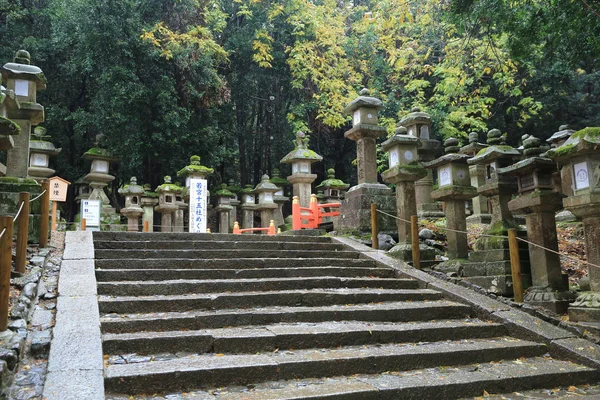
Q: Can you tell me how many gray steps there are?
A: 11